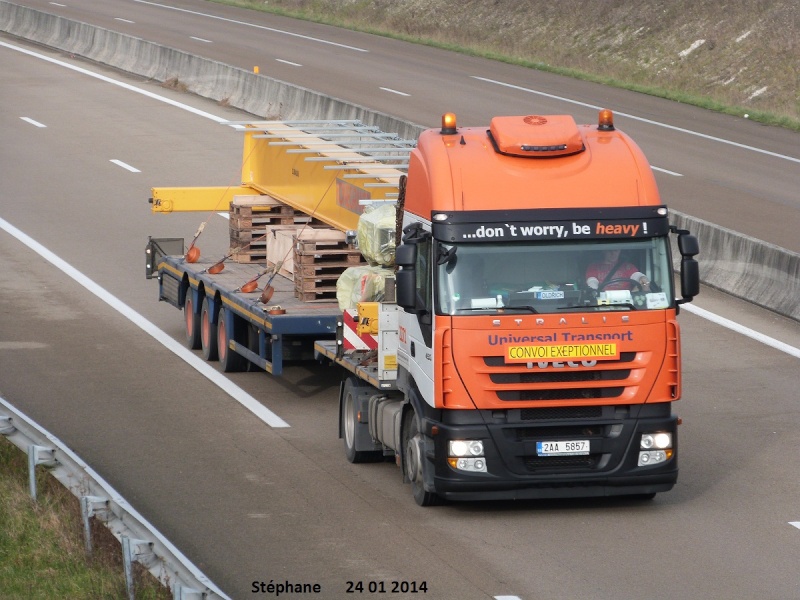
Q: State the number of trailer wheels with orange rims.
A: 3